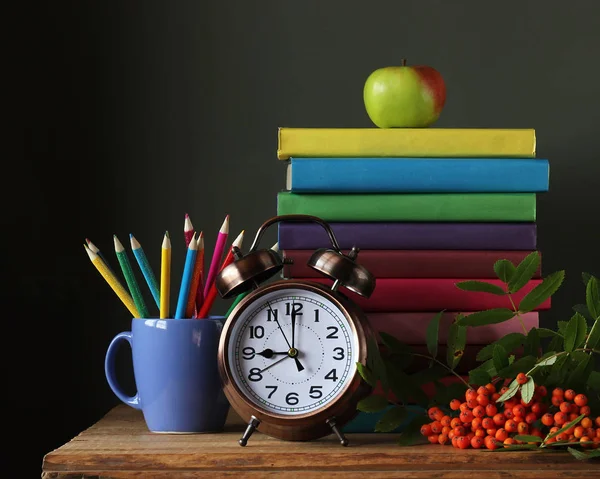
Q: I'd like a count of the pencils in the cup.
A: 11